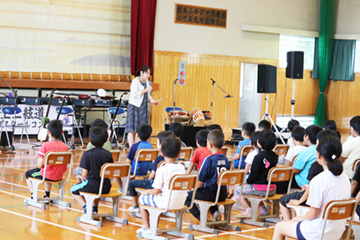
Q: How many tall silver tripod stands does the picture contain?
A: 2